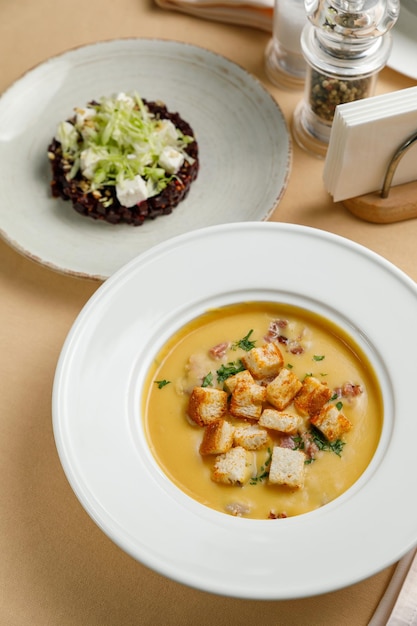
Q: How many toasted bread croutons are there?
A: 12